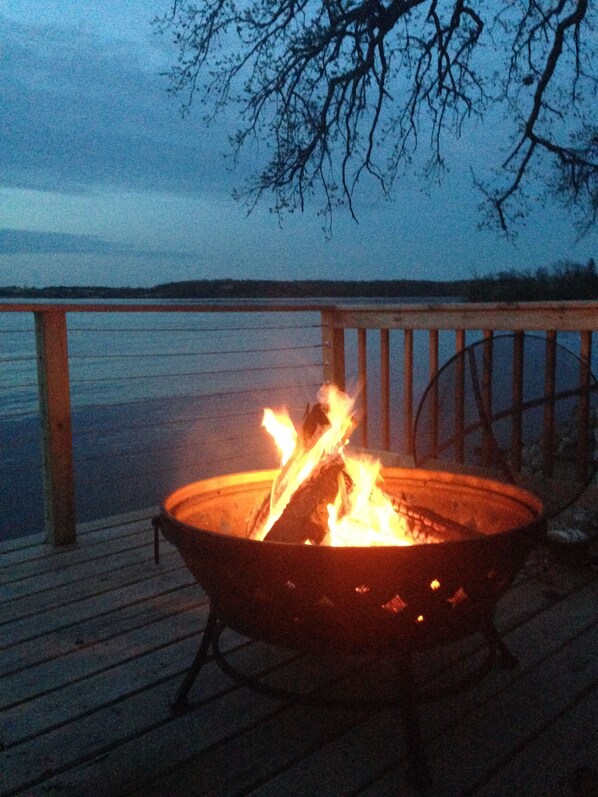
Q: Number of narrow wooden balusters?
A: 9